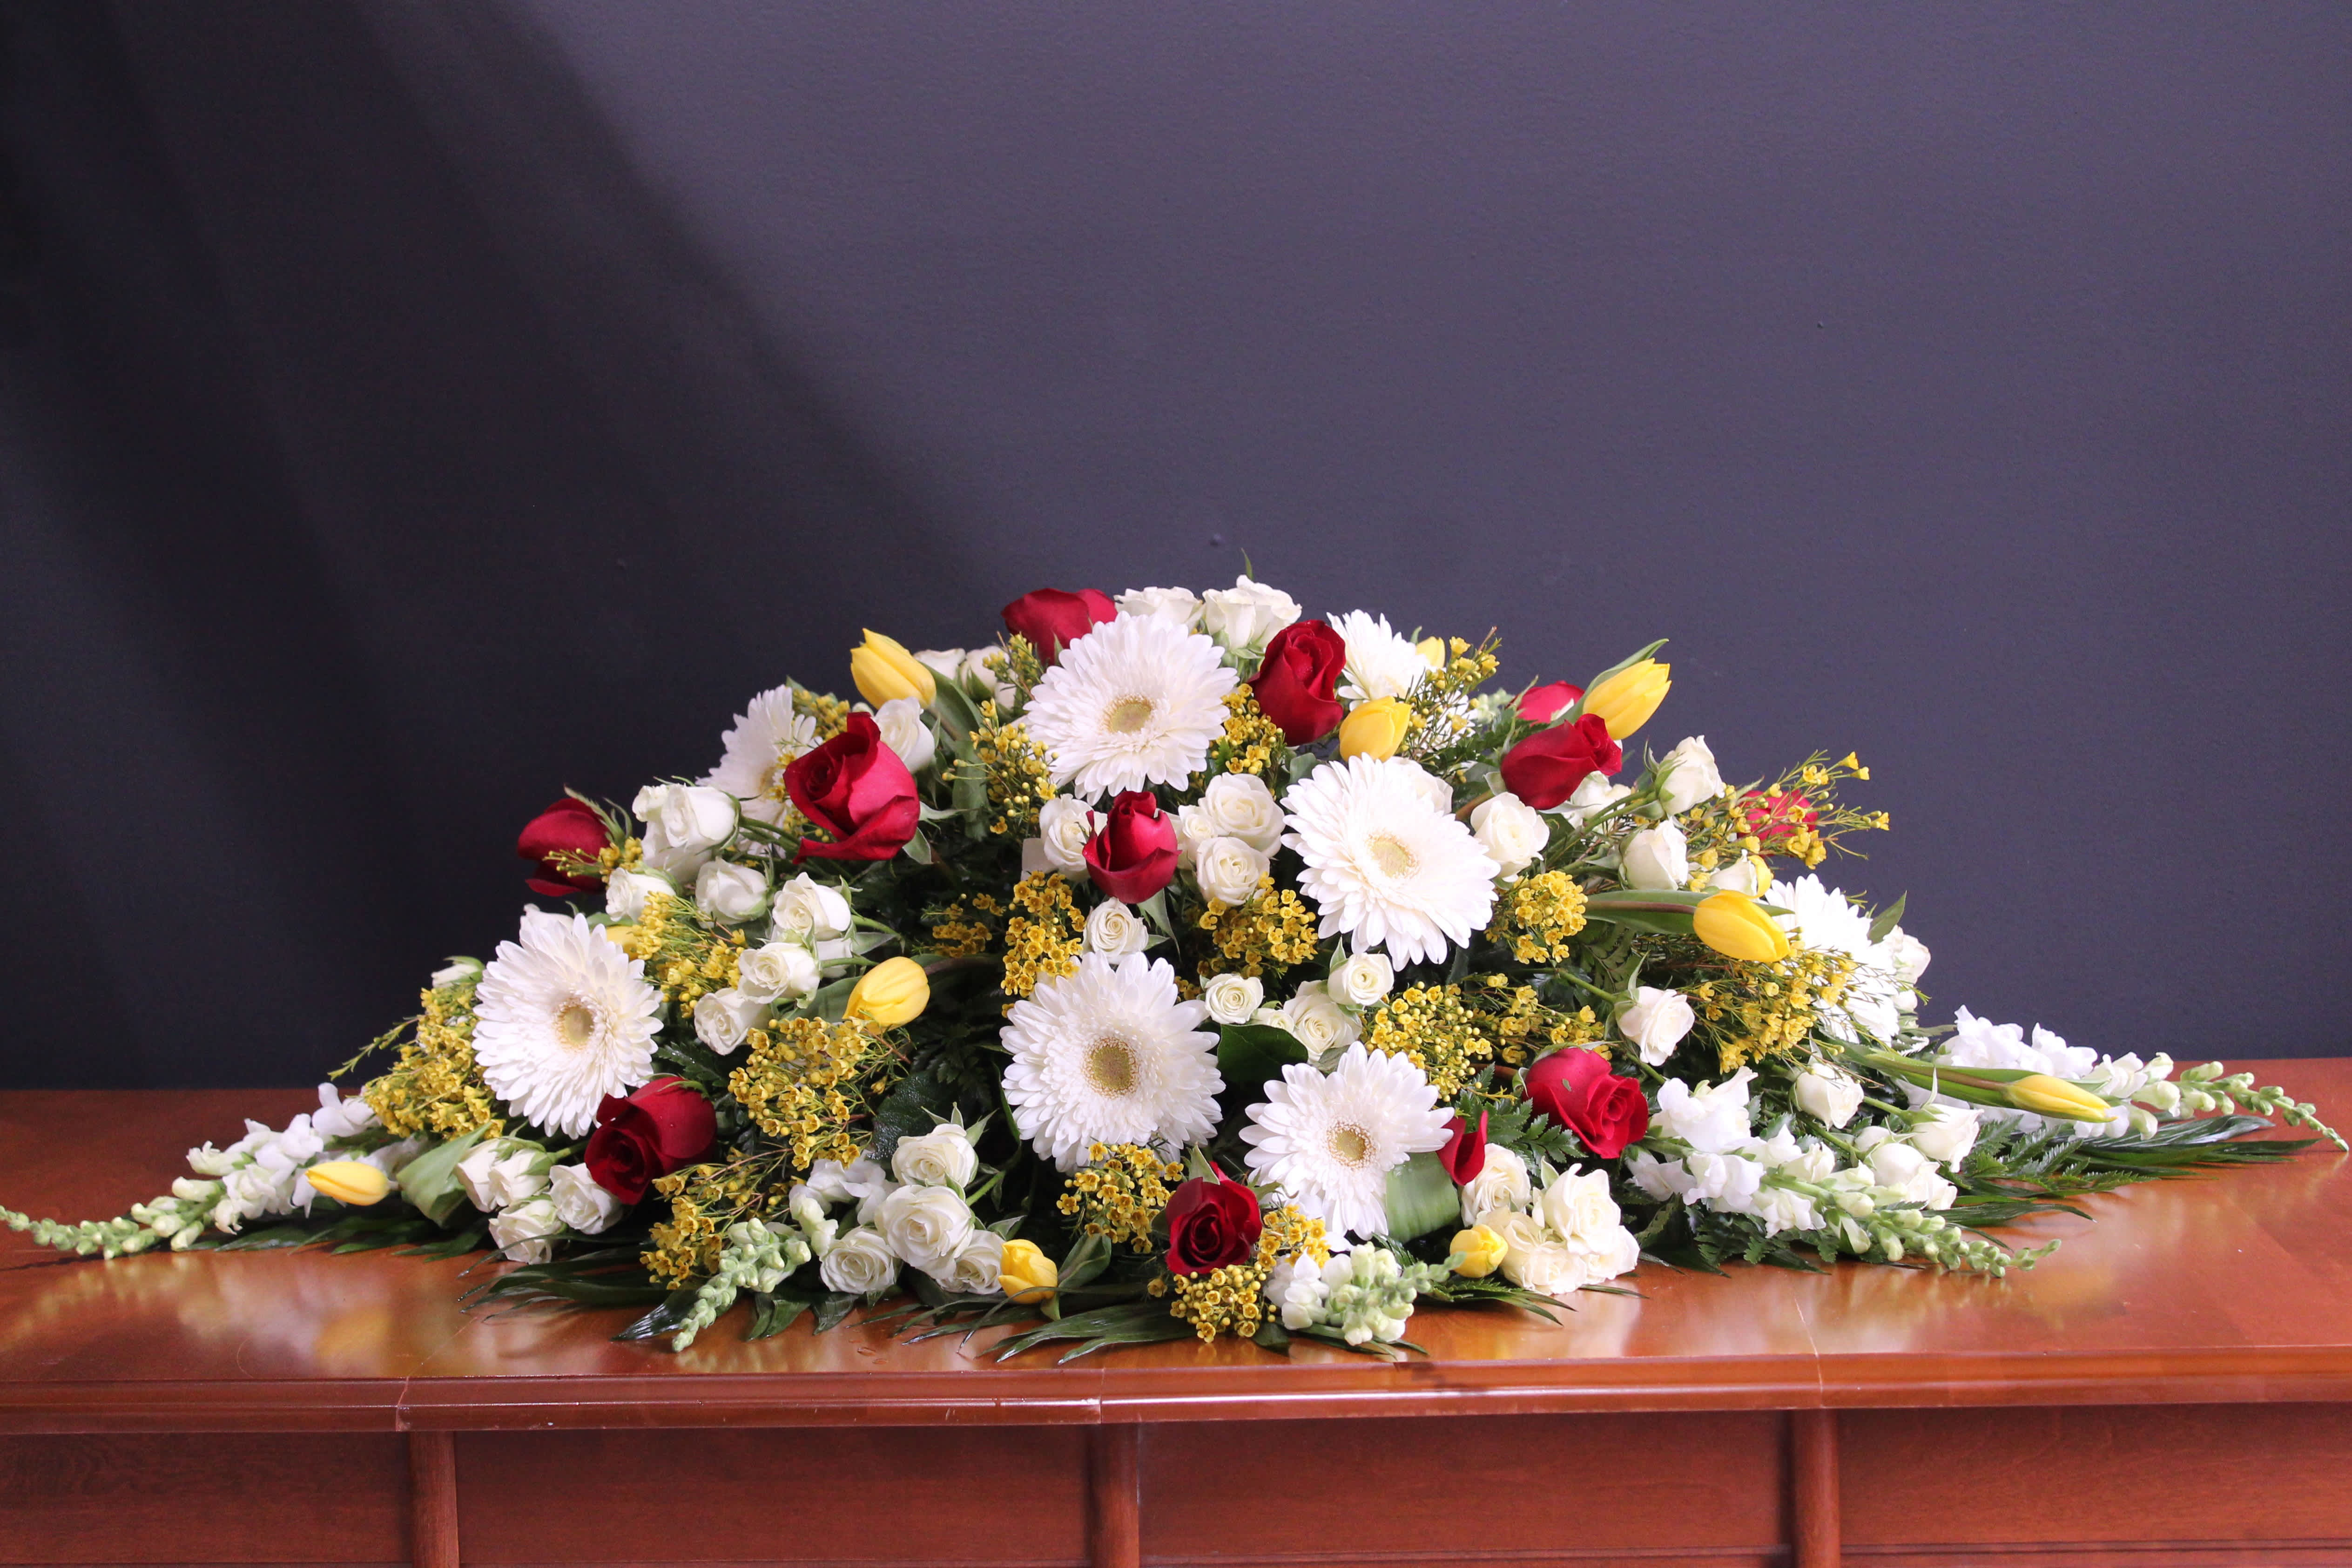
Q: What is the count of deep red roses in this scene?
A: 12